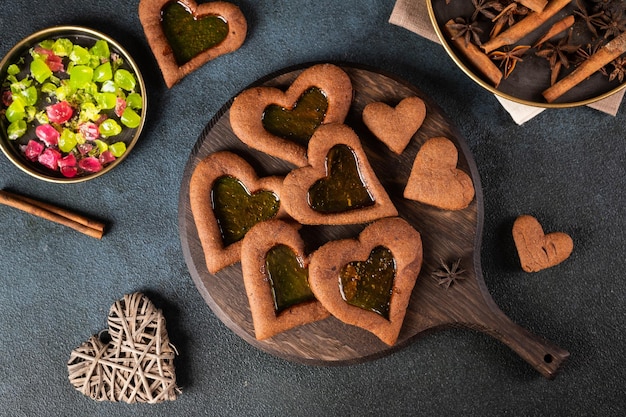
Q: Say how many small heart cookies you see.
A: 3